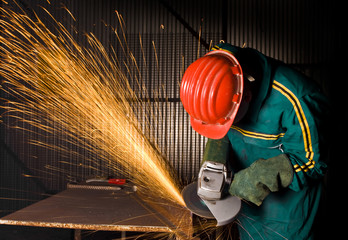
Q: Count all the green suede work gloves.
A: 2